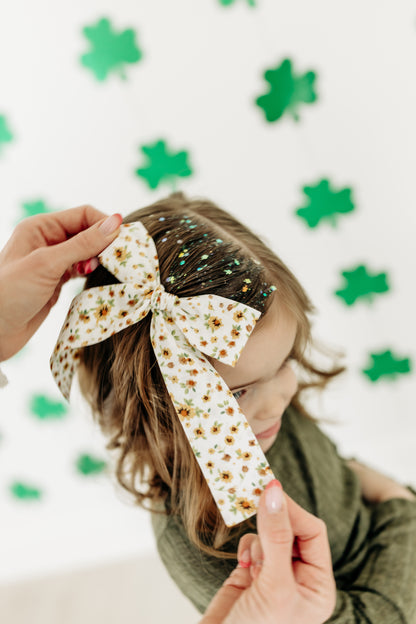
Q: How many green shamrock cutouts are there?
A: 12